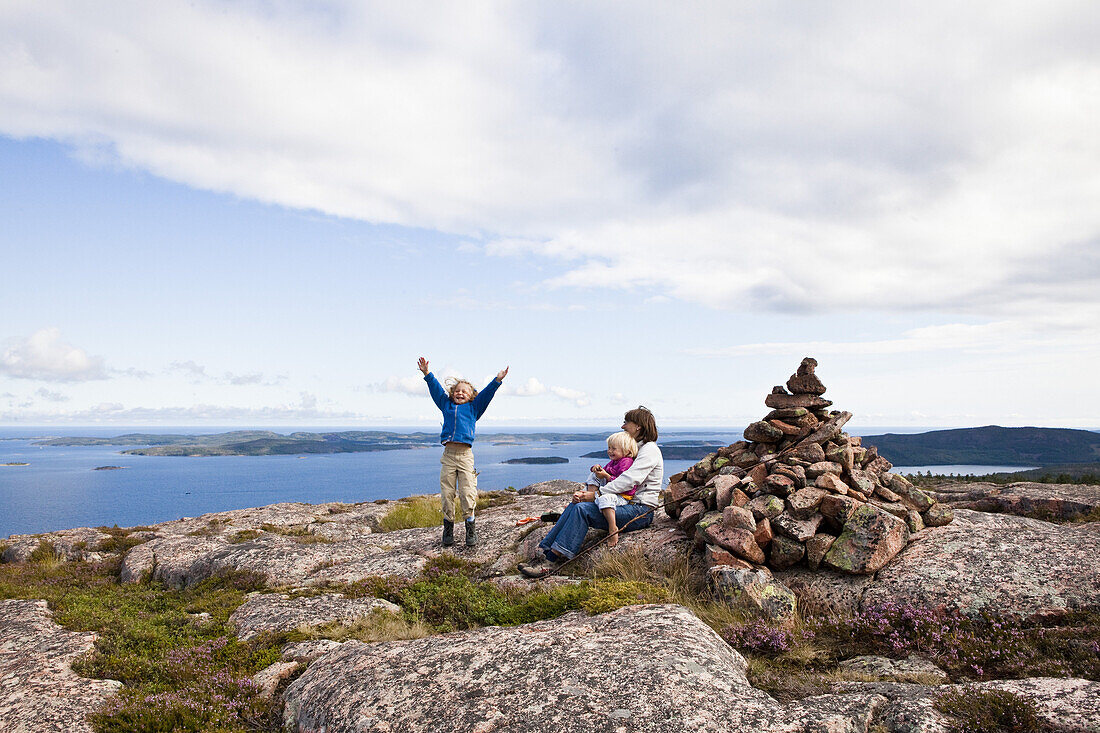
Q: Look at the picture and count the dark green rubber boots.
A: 2